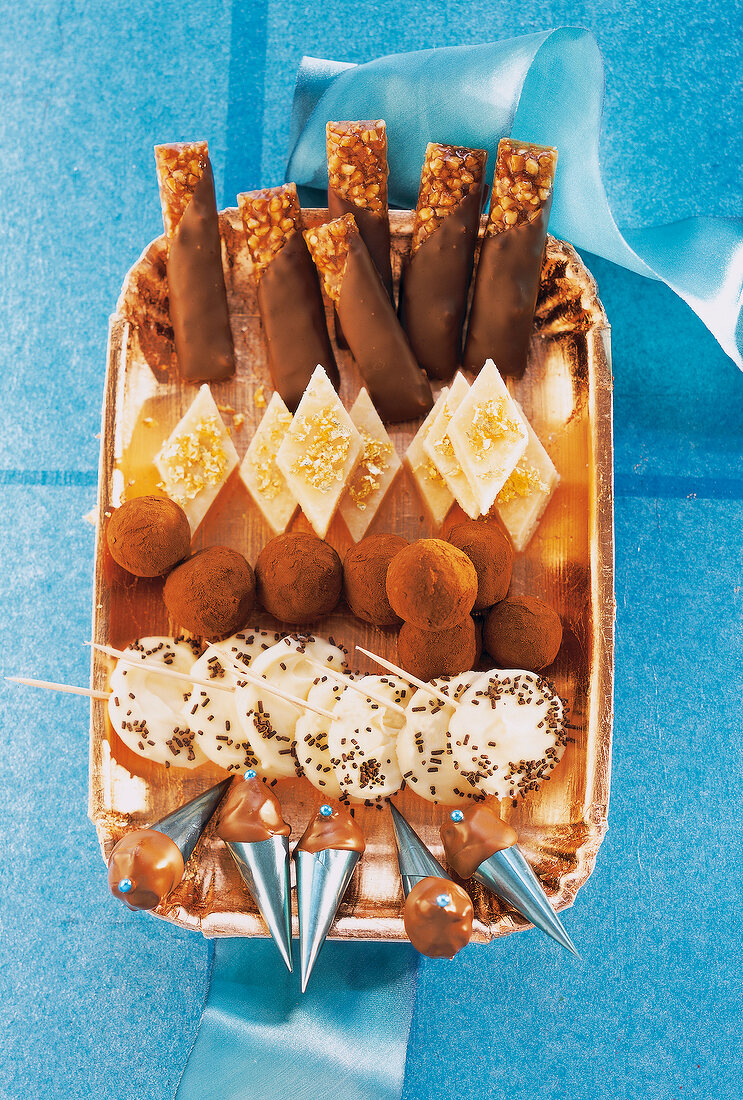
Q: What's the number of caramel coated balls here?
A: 8